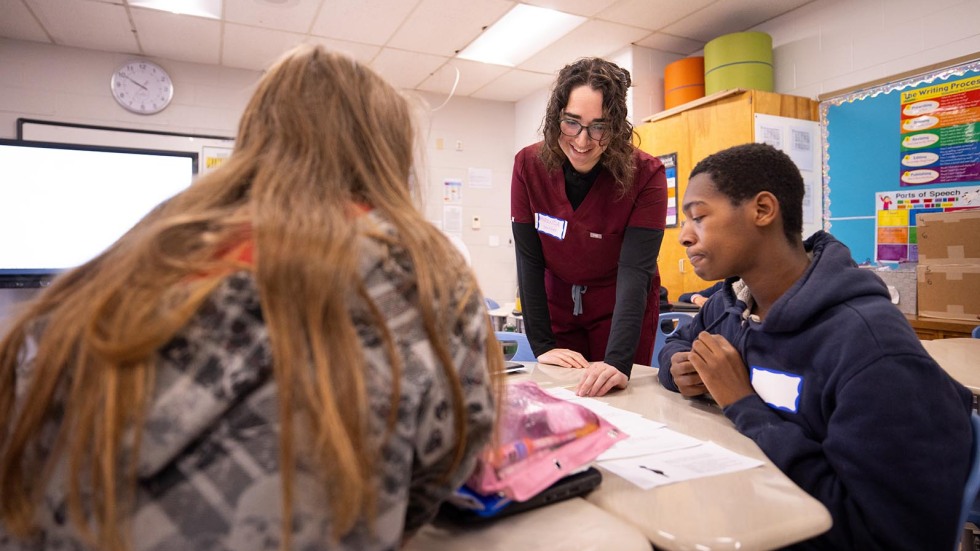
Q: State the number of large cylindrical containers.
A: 2